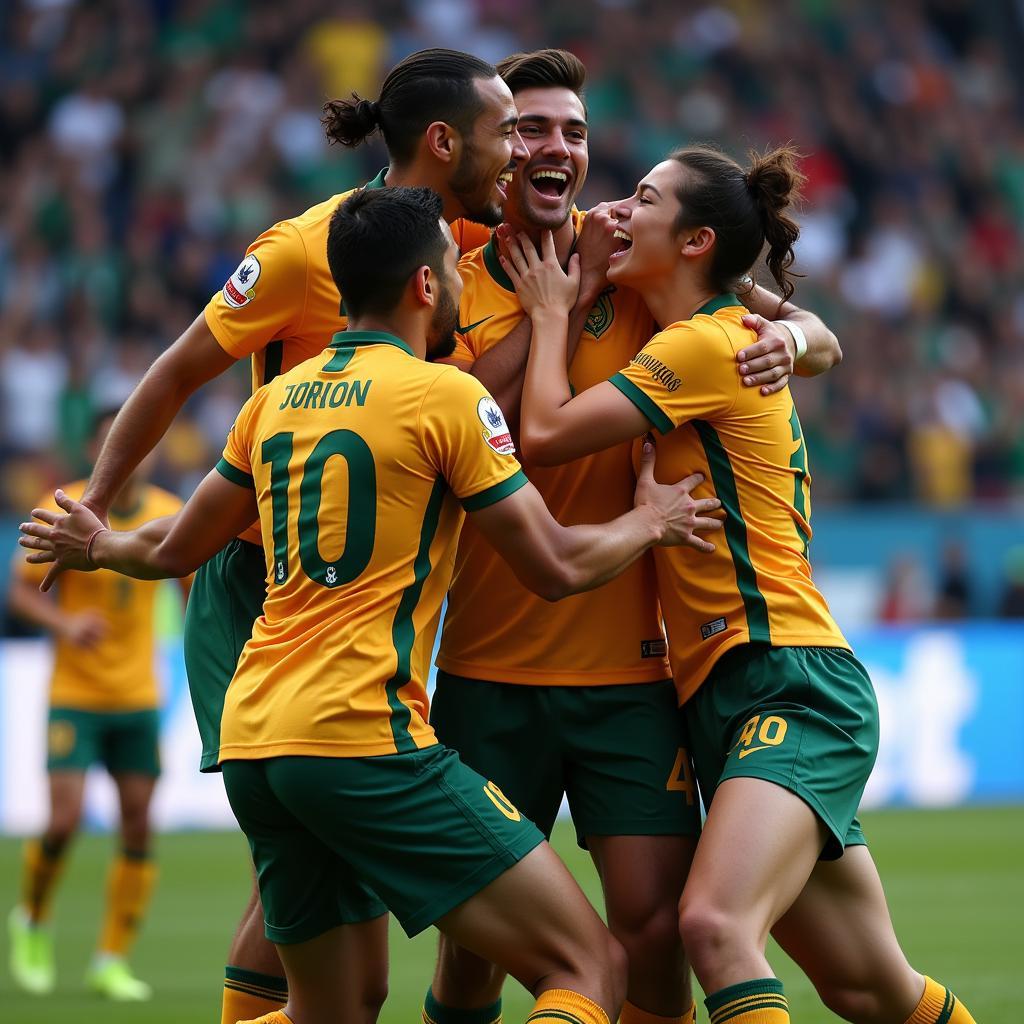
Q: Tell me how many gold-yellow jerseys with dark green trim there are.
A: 5